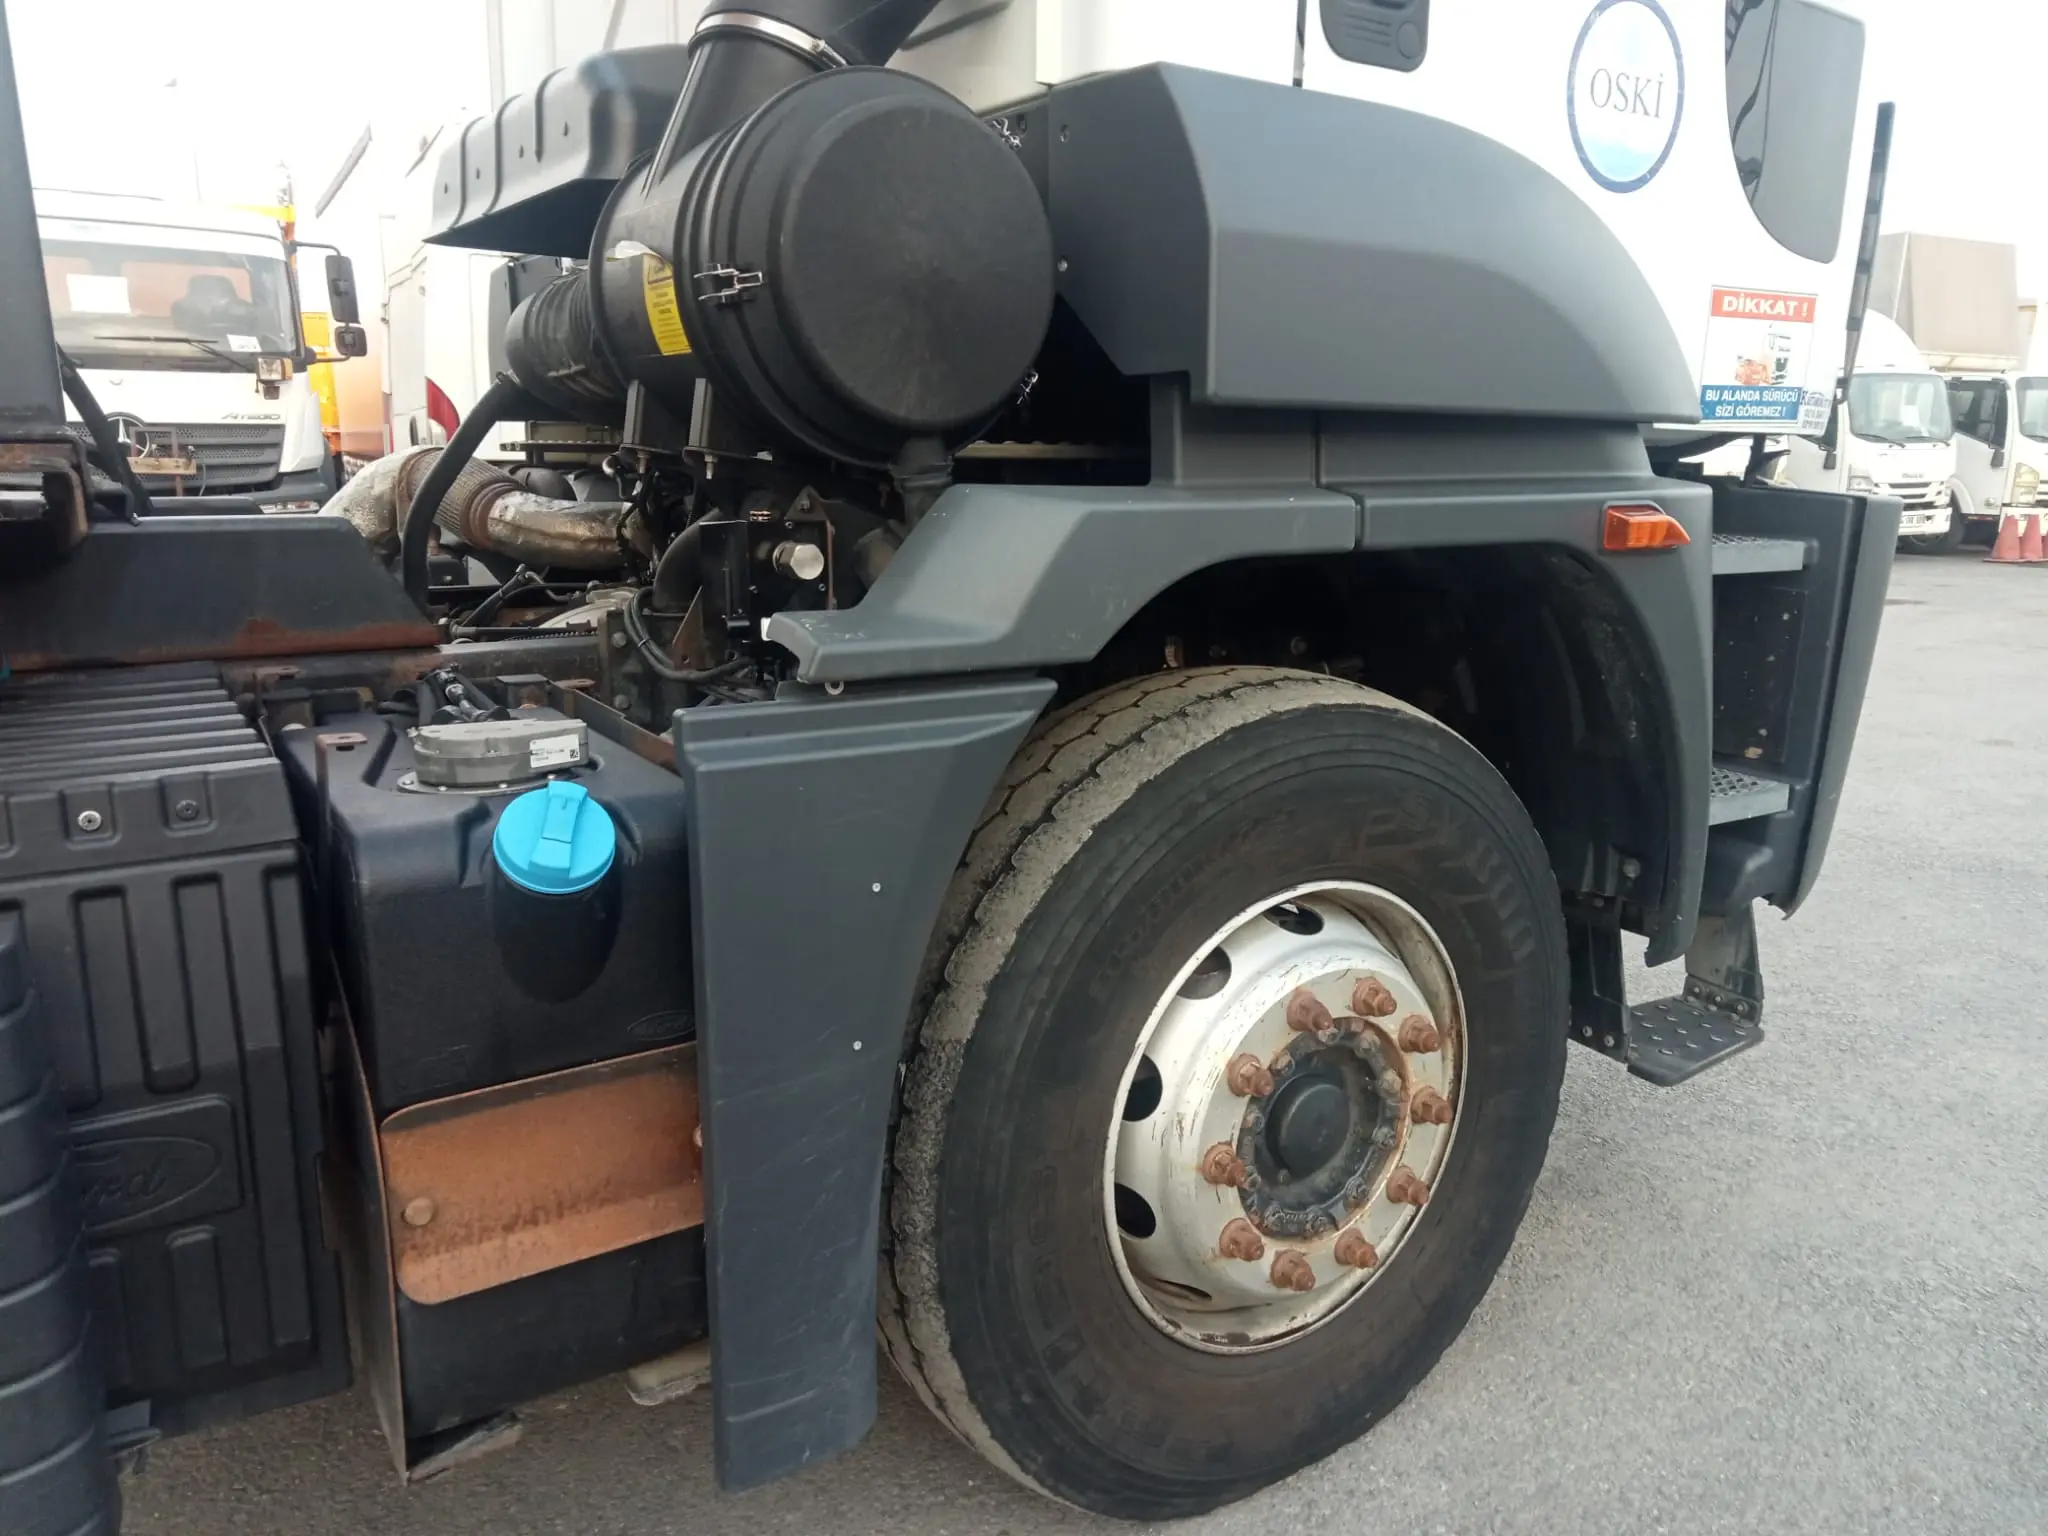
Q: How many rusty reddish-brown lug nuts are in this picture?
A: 10